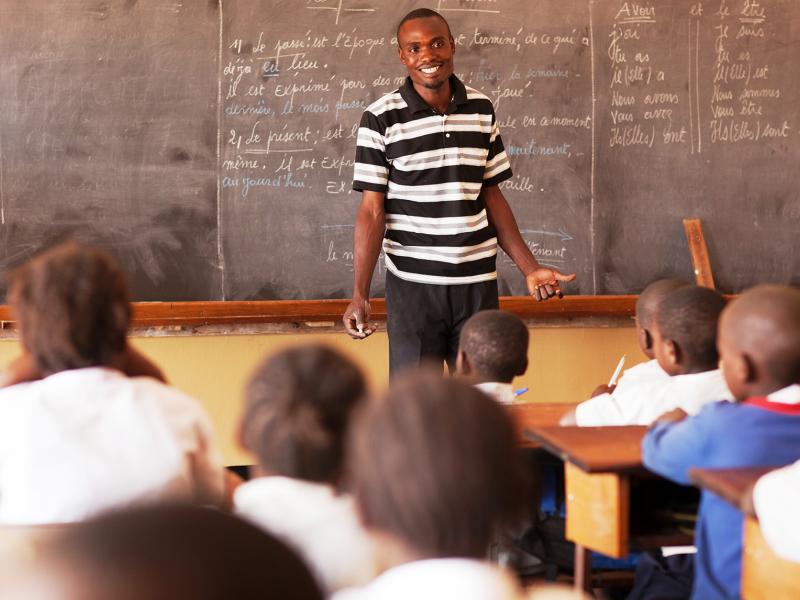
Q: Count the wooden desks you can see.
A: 3